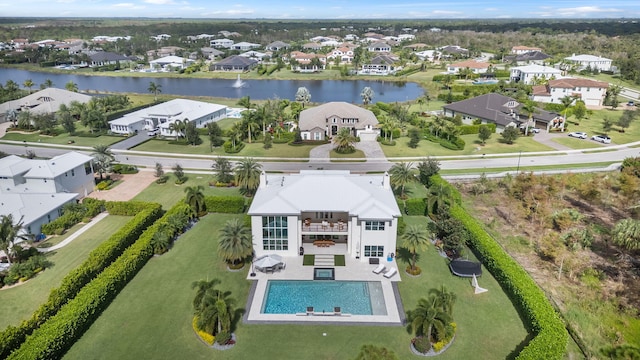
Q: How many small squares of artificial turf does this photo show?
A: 2